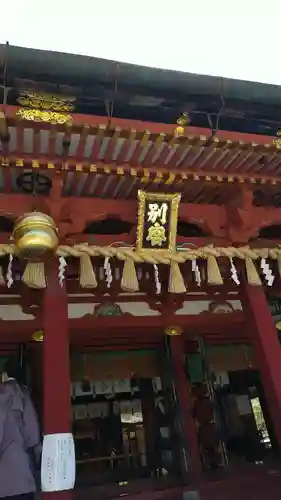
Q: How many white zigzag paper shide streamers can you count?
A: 7